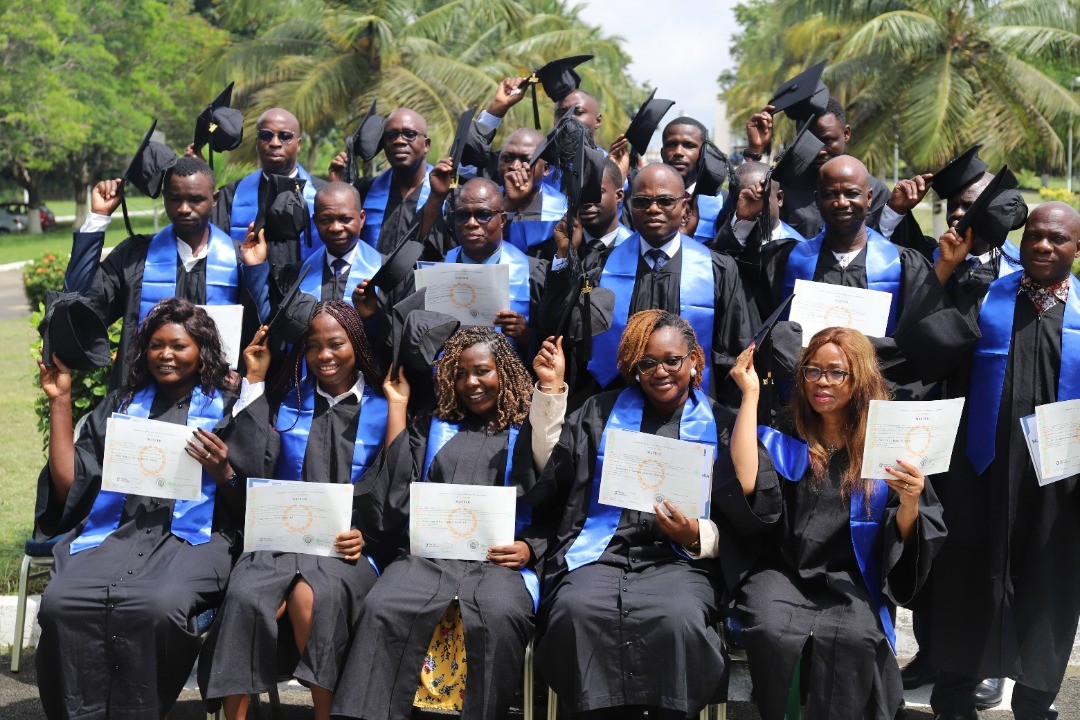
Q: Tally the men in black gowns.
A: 15